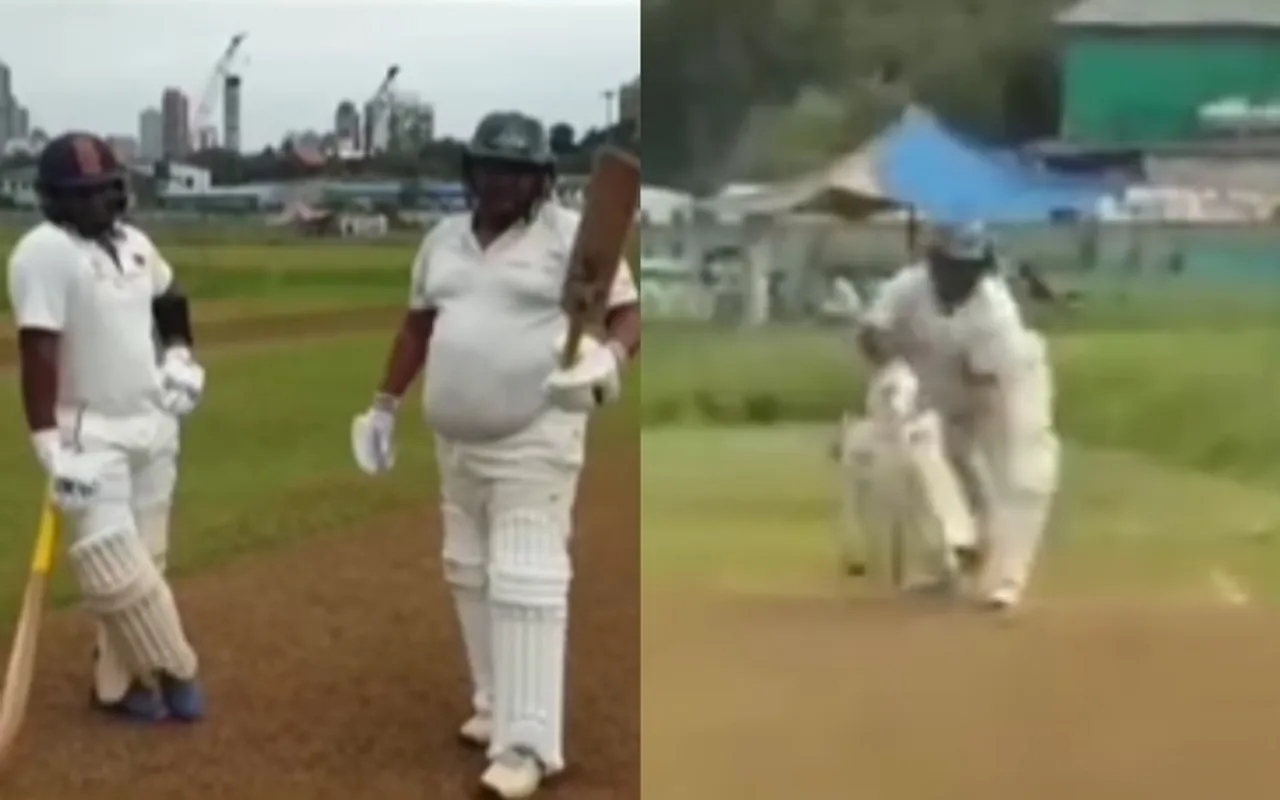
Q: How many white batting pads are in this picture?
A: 6